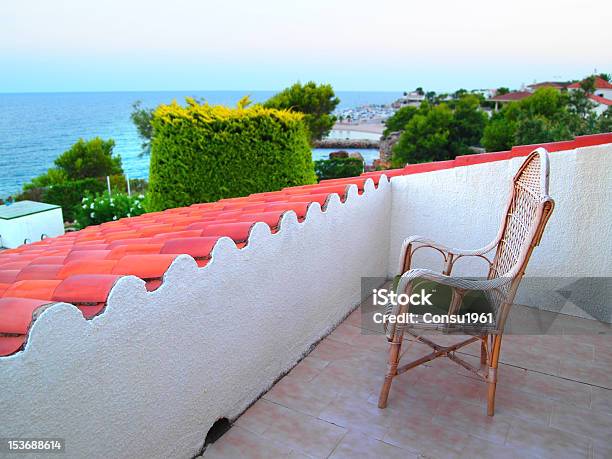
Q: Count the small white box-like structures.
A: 1